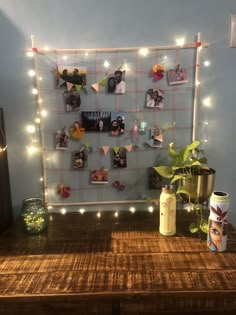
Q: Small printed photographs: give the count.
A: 13